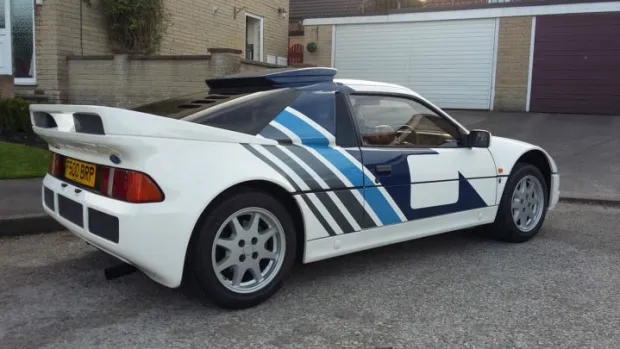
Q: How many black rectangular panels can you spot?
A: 3